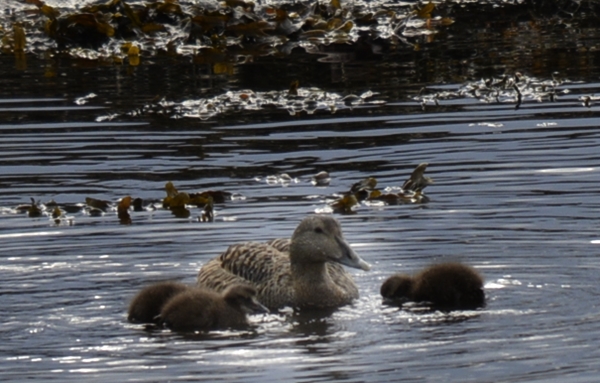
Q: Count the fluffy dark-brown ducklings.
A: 3